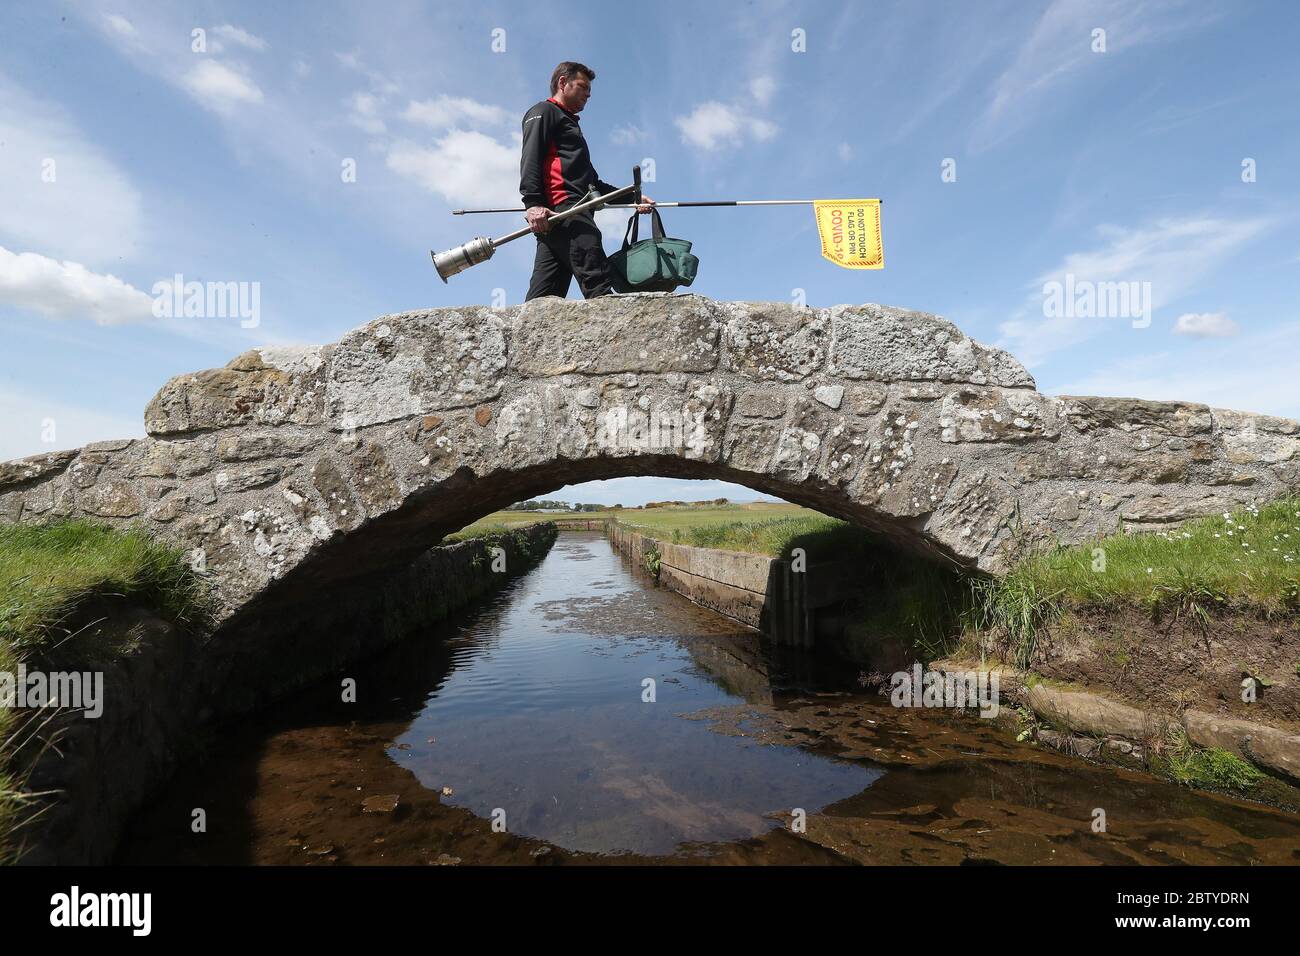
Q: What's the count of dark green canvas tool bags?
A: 1